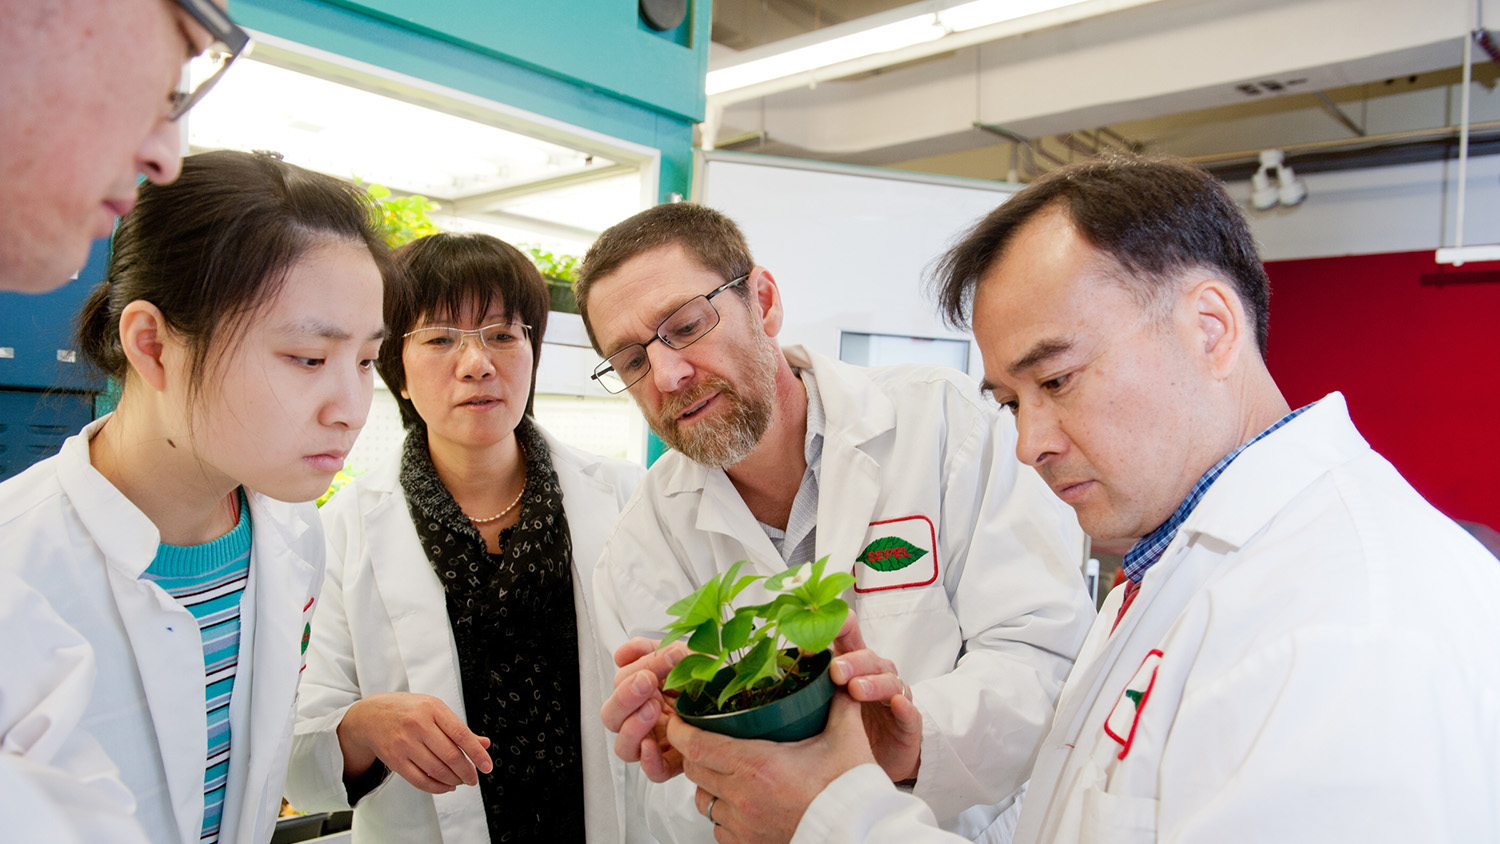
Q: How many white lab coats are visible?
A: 5